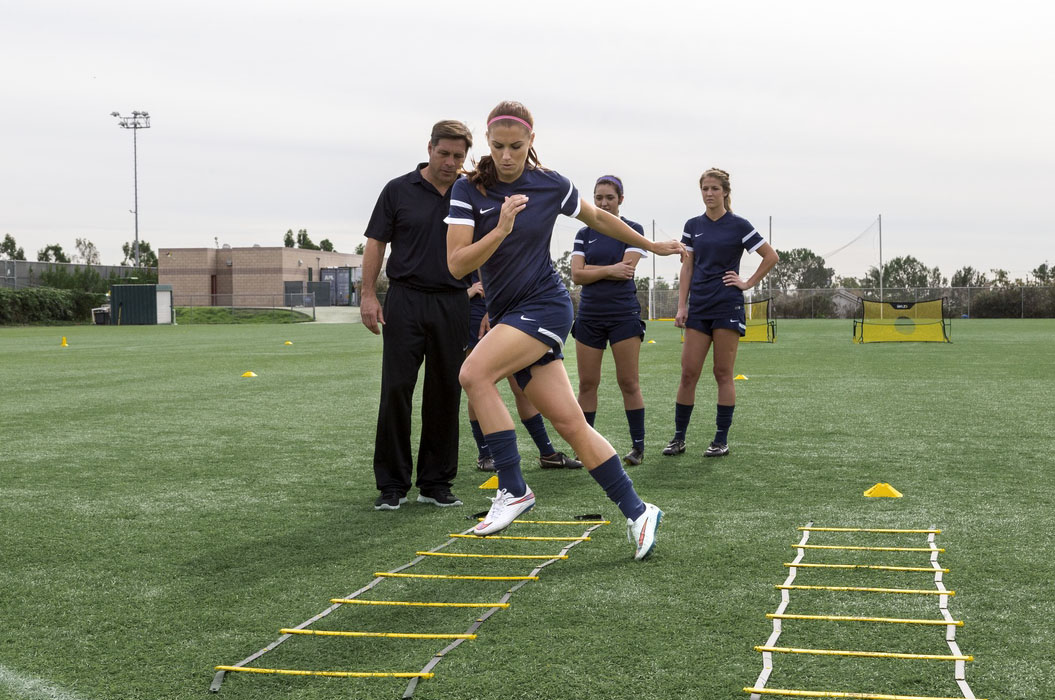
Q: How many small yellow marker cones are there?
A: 7